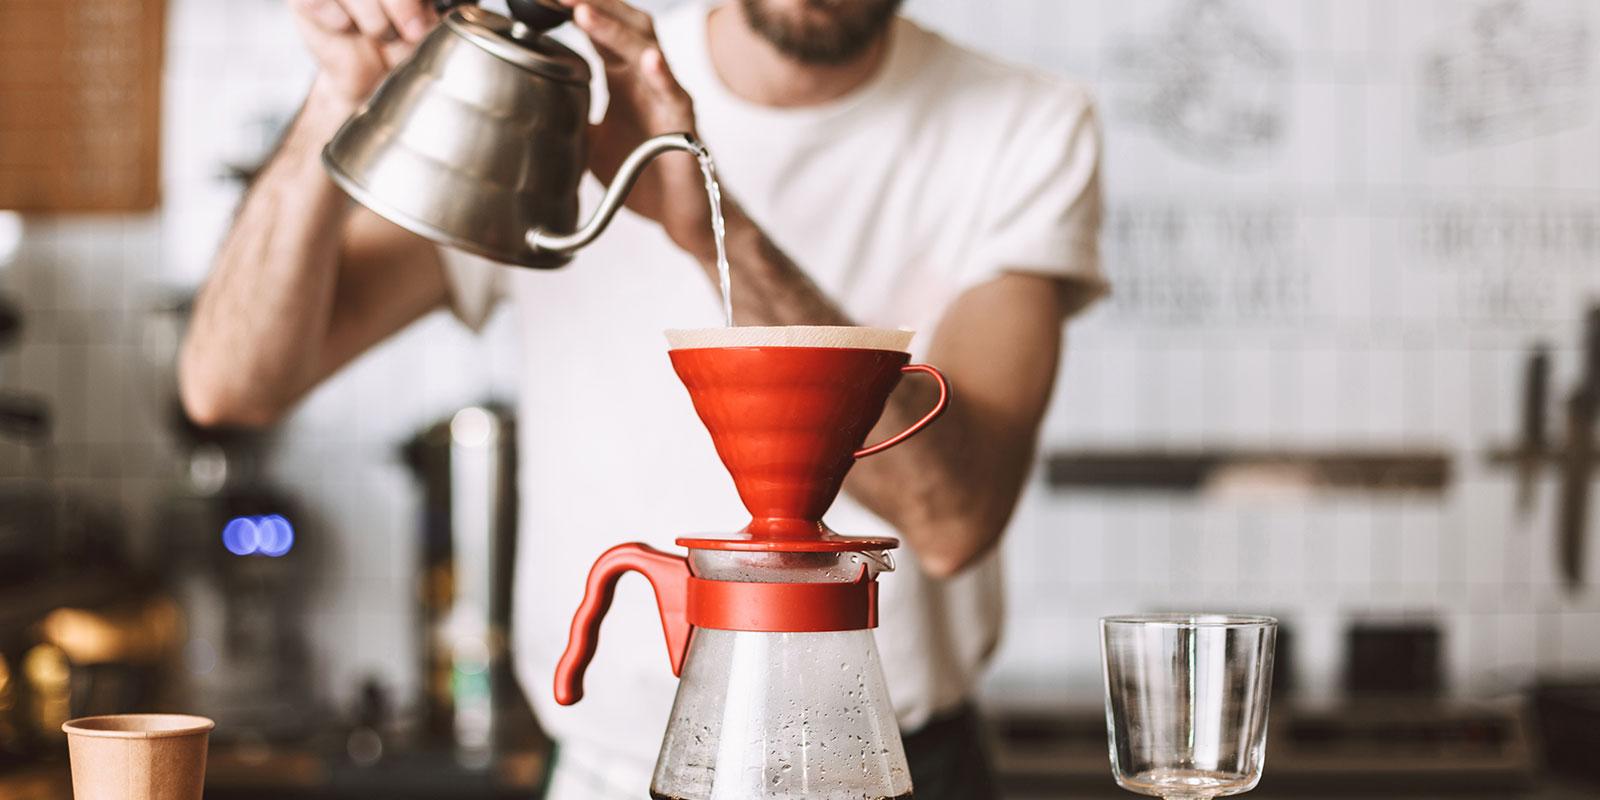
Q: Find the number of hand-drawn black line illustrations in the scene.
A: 2